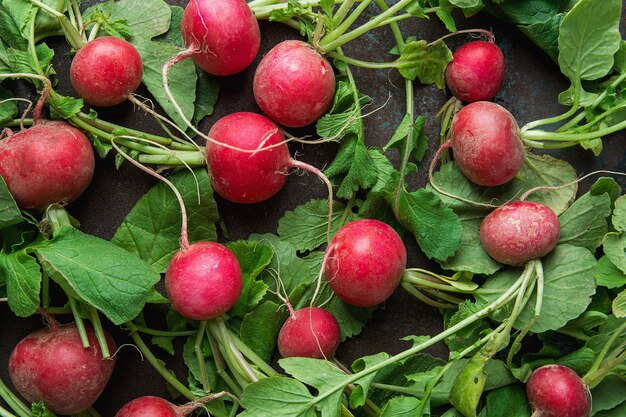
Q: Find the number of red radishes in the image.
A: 14